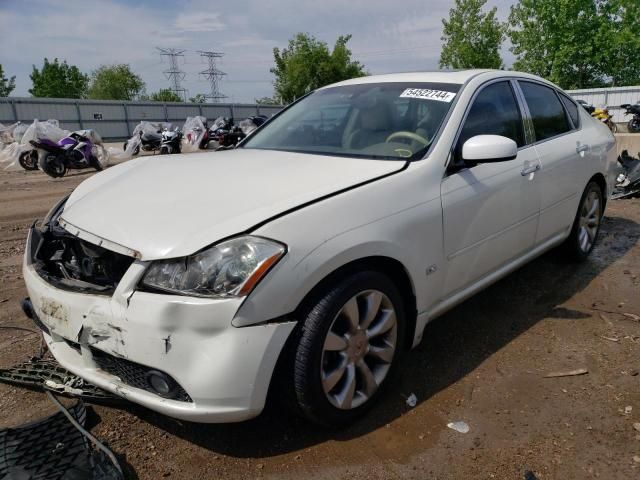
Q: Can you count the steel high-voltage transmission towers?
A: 2